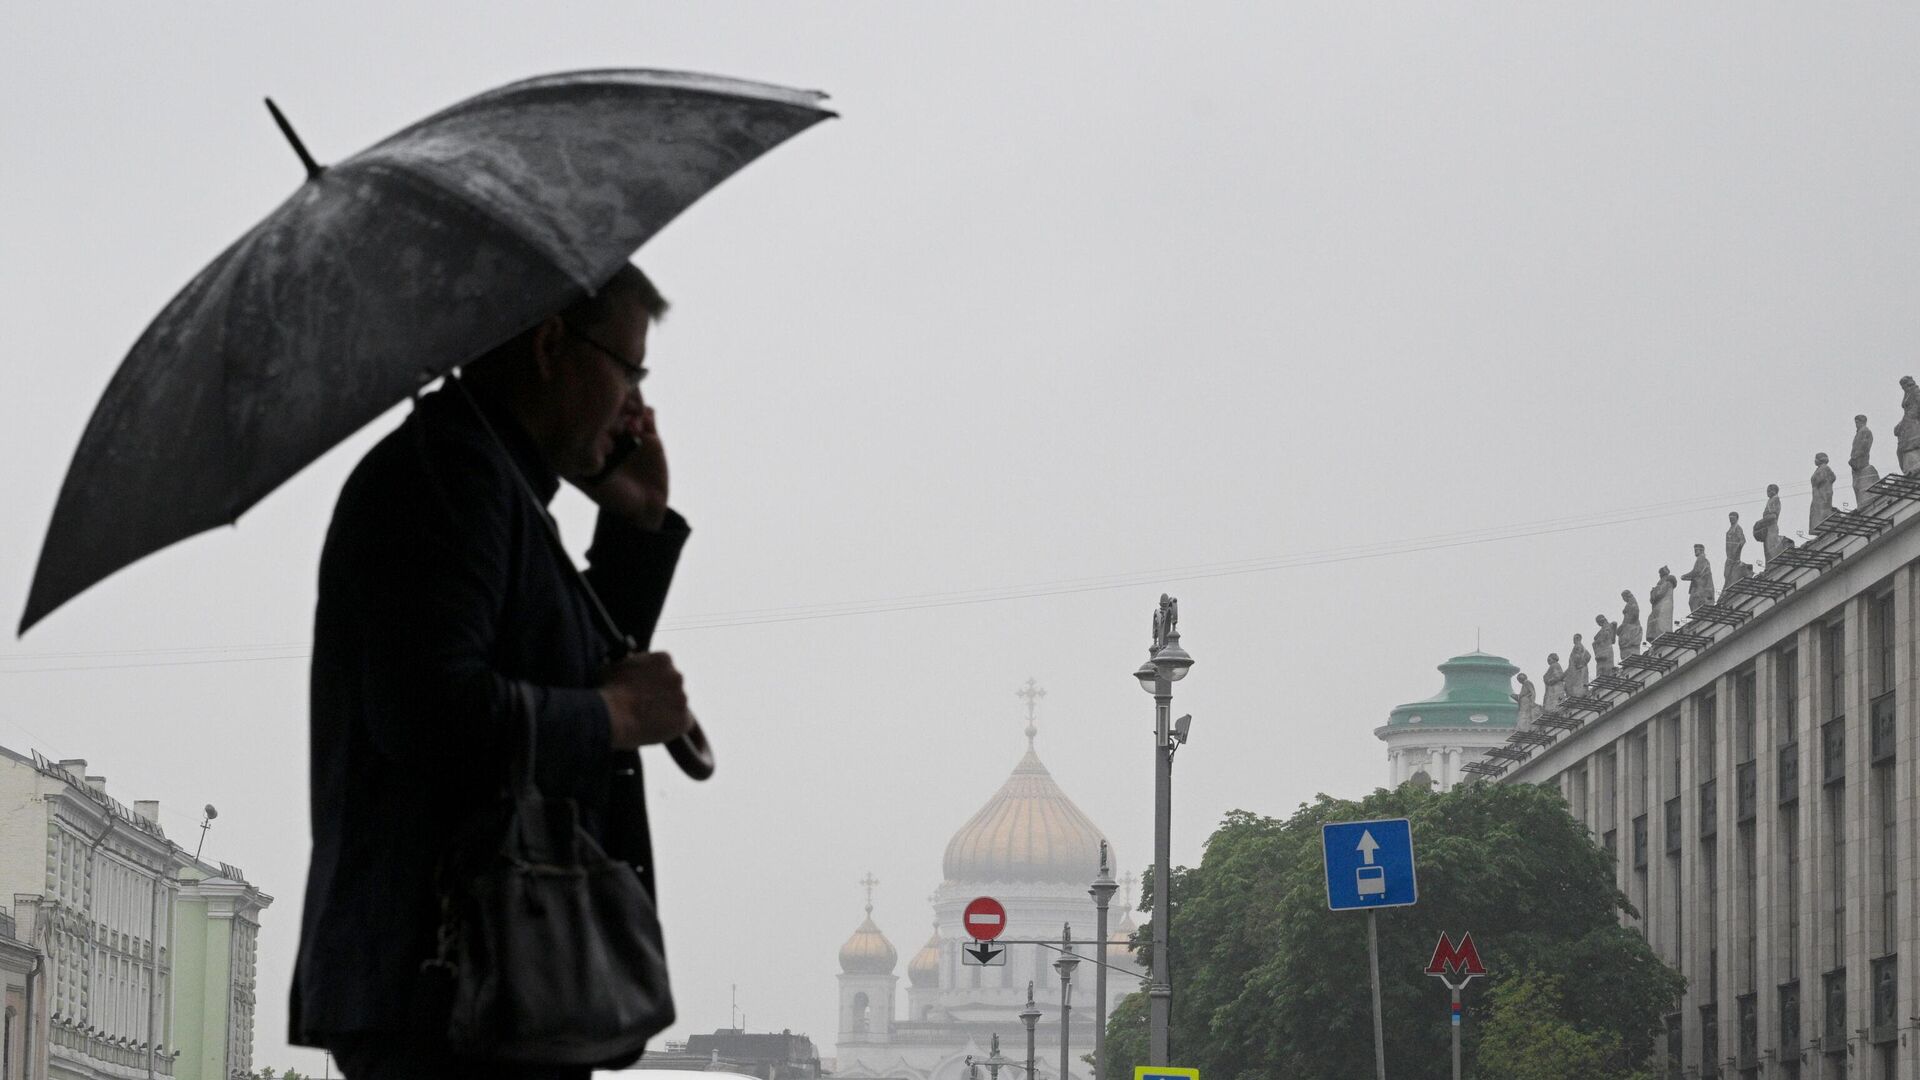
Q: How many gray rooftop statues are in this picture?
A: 12